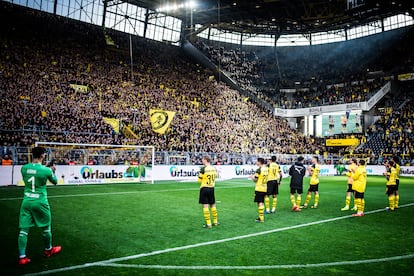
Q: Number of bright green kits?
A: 1